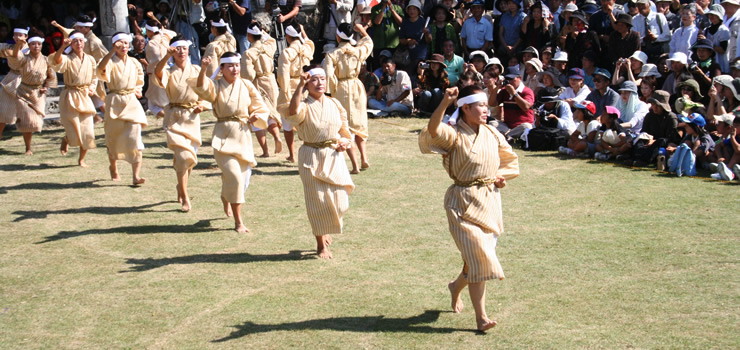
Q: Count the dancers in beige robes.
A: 14